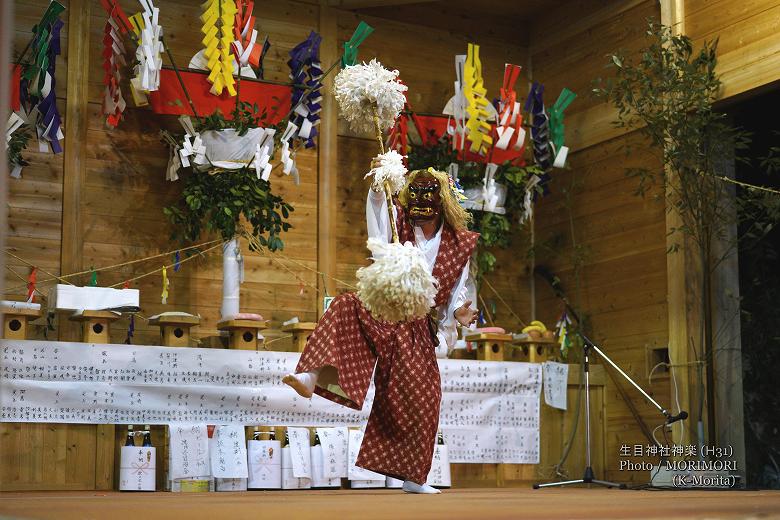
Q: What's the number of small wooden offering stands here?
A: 7